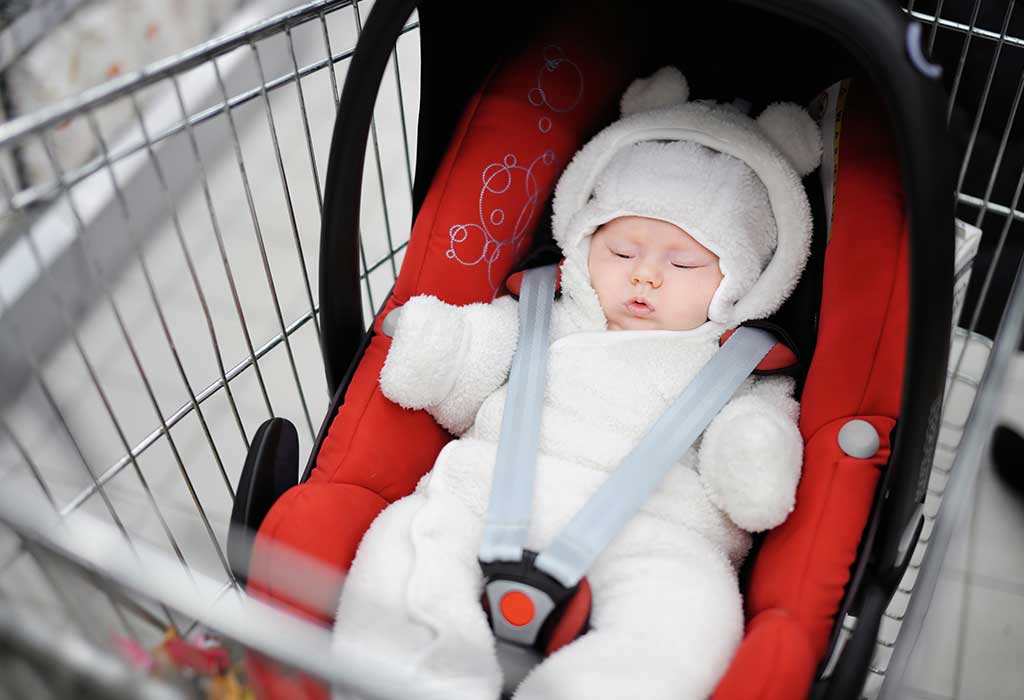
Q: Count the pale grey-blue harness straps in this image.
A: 2